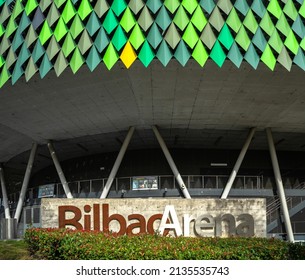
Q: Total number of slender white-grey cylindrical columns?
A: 7